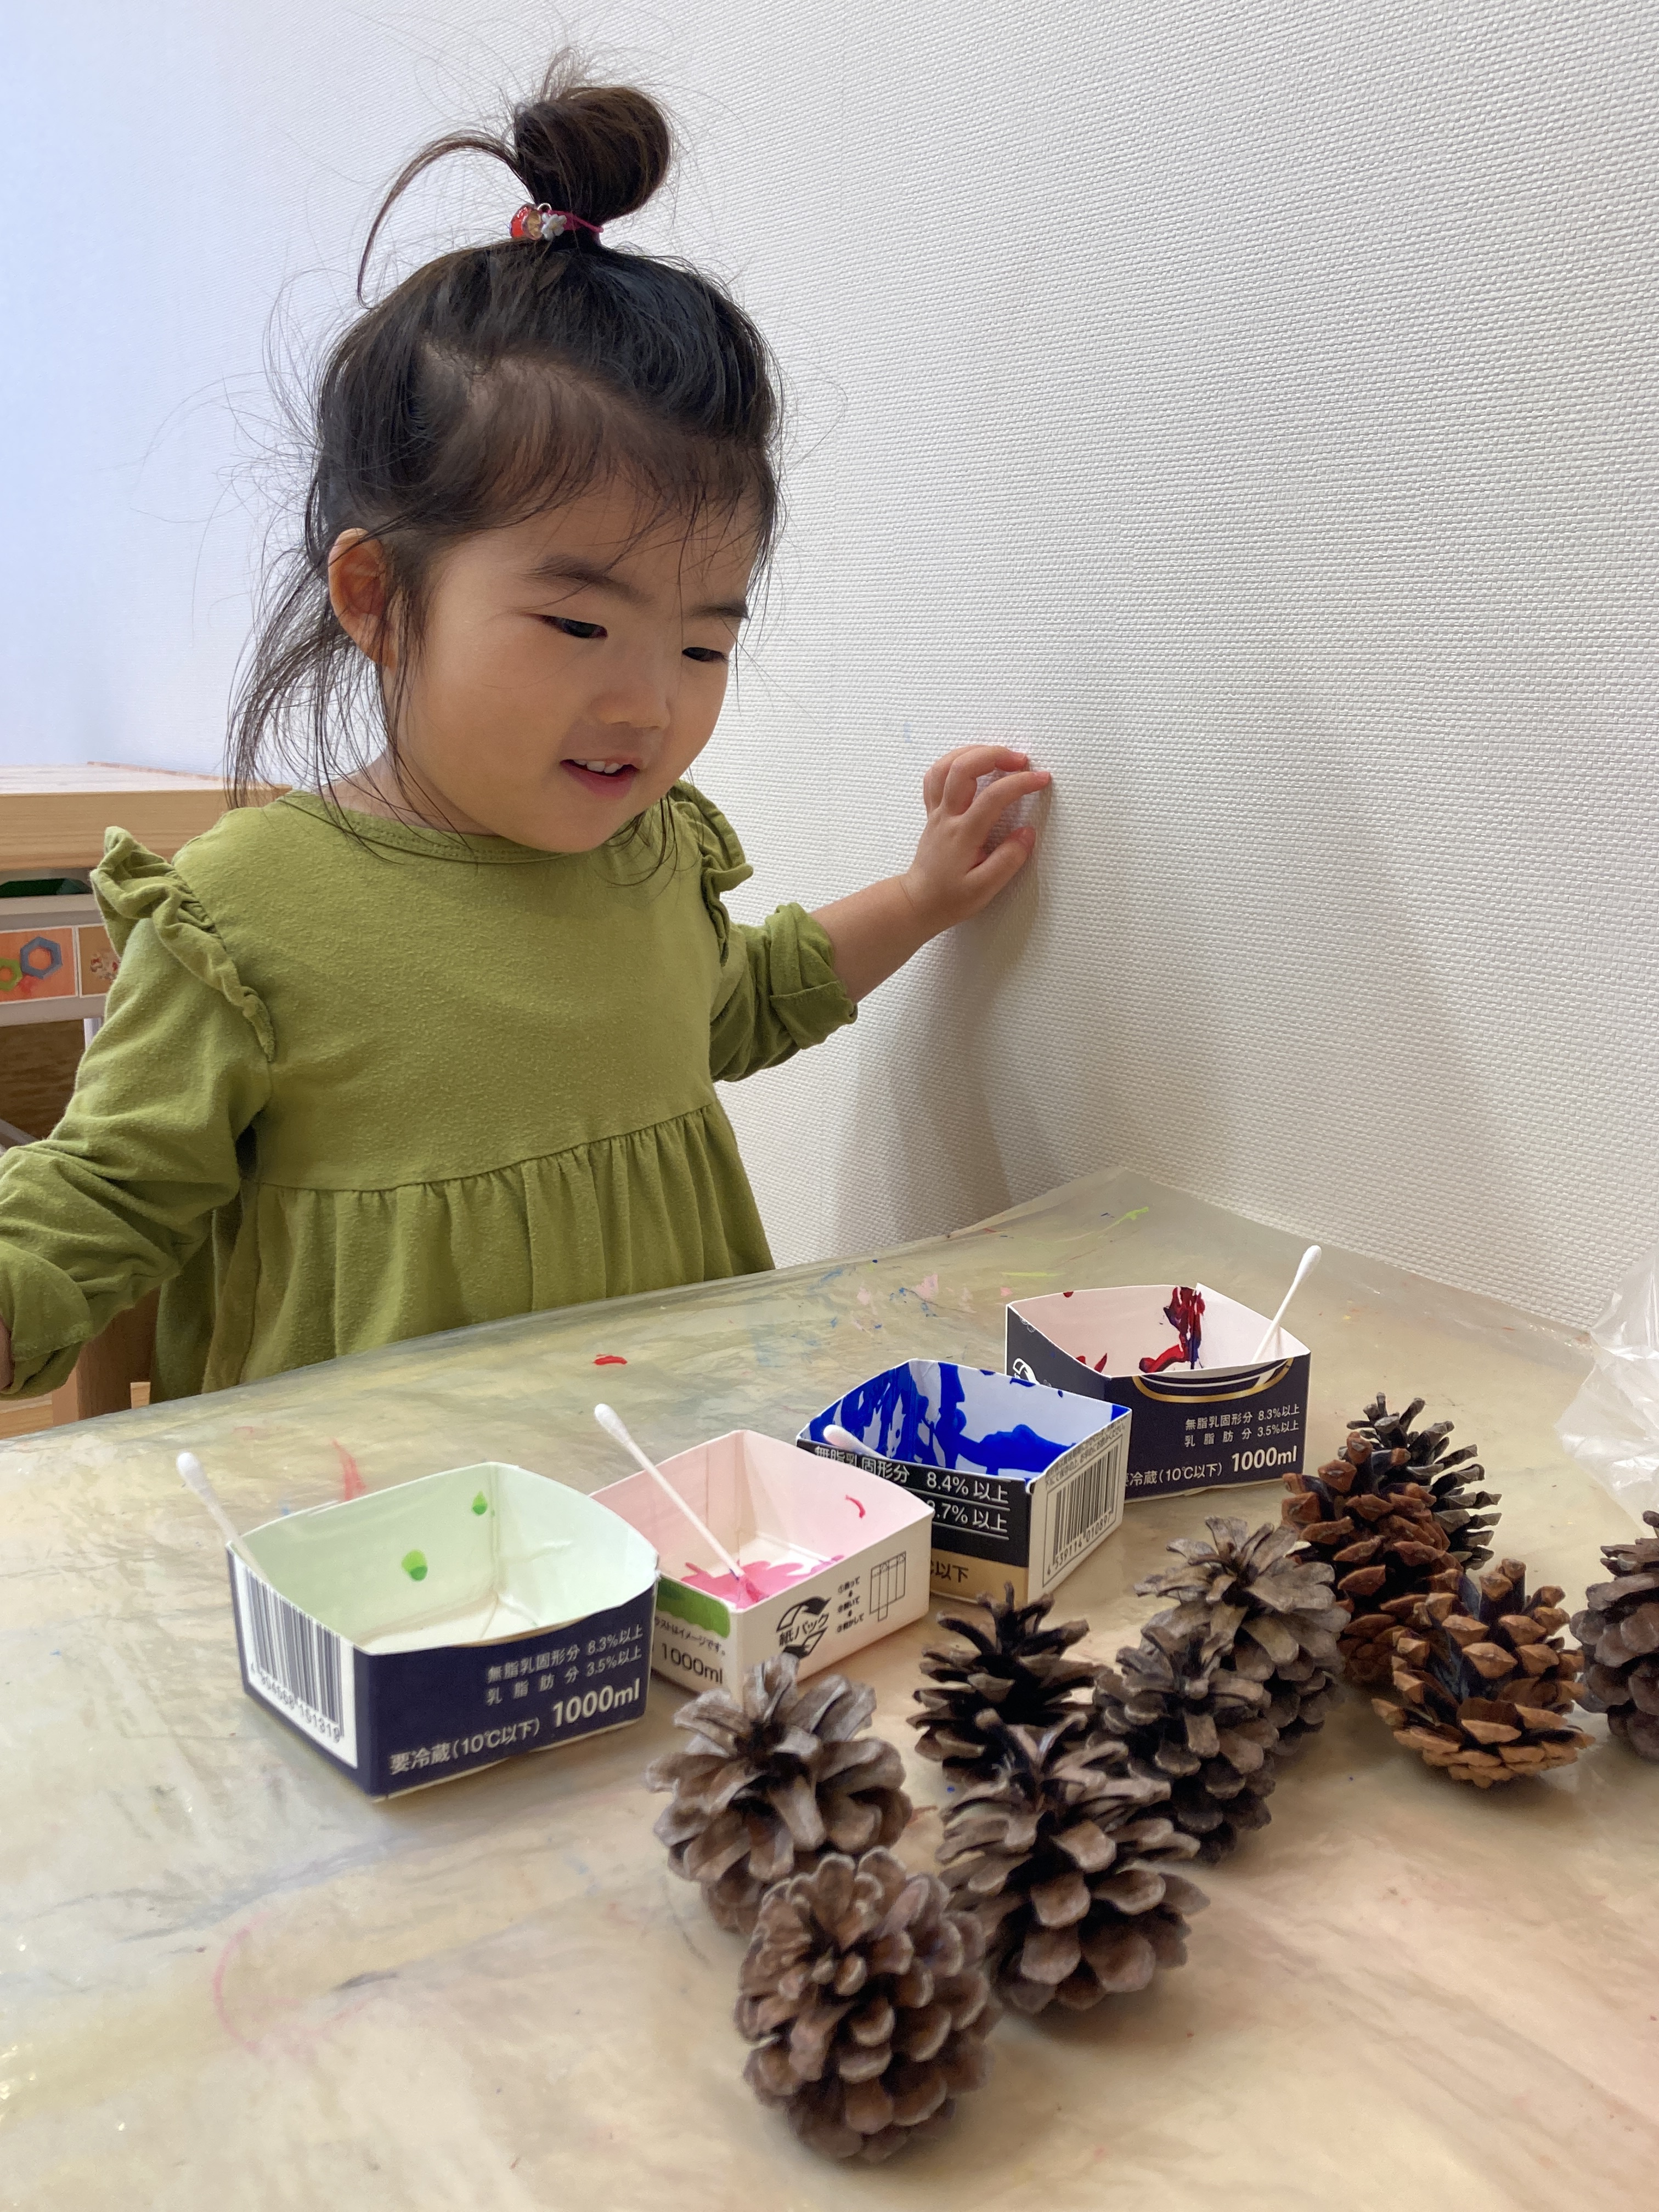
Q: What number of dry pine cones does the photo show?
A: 10